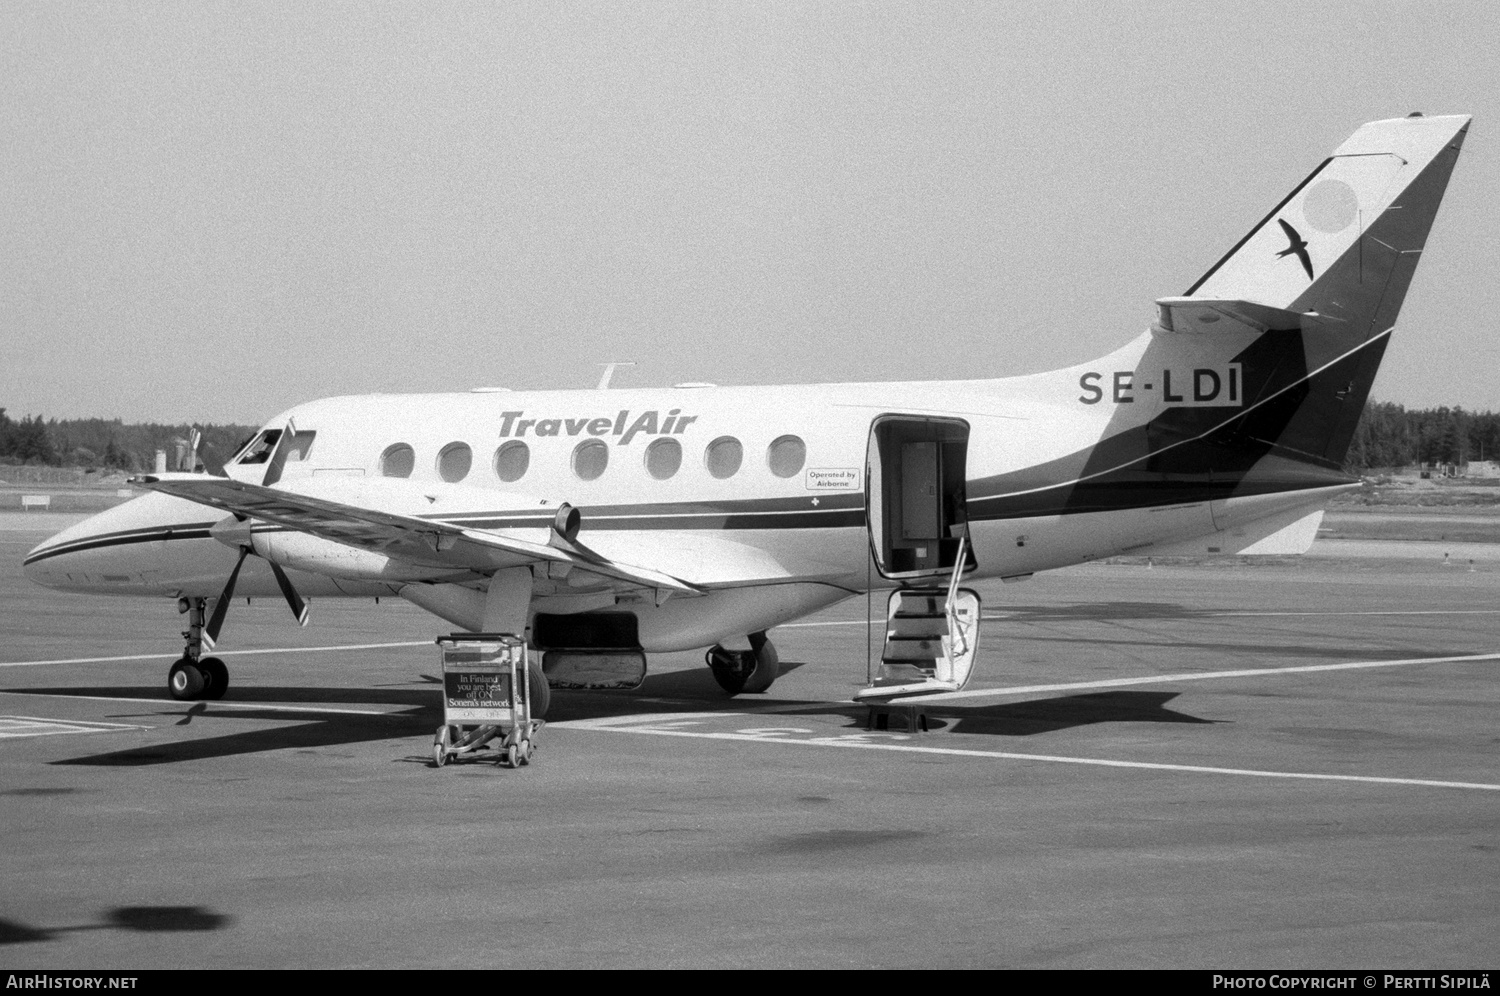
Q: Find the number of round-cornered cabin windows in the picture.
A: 7